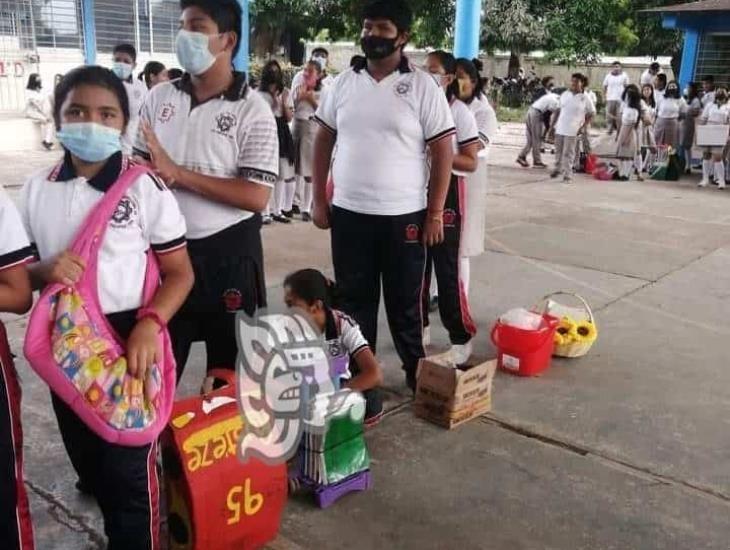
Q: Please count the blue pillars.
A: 4